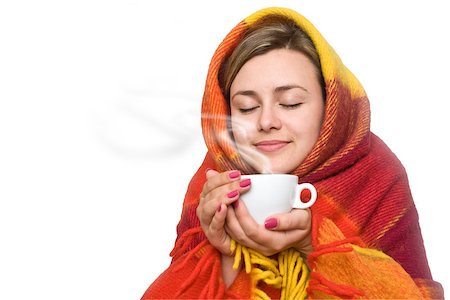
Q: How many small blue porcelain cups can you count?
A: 0